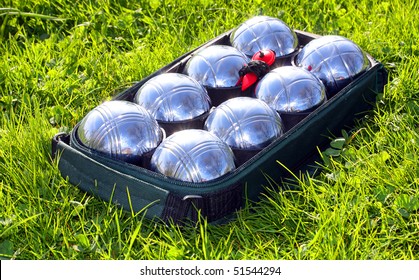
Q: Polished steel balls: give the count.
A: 8